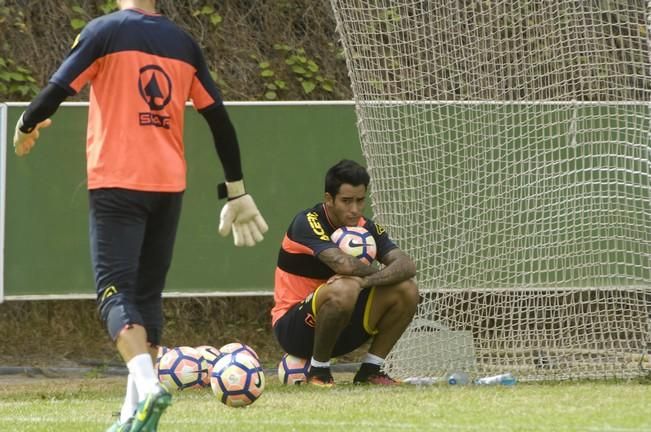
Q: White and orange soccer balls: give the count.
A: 7